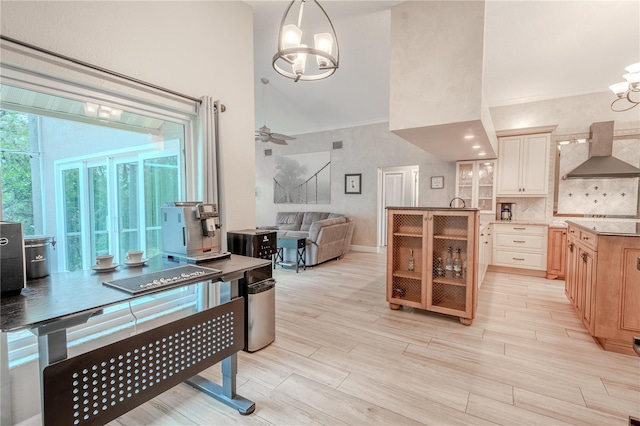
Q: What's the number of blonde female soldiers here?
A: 0